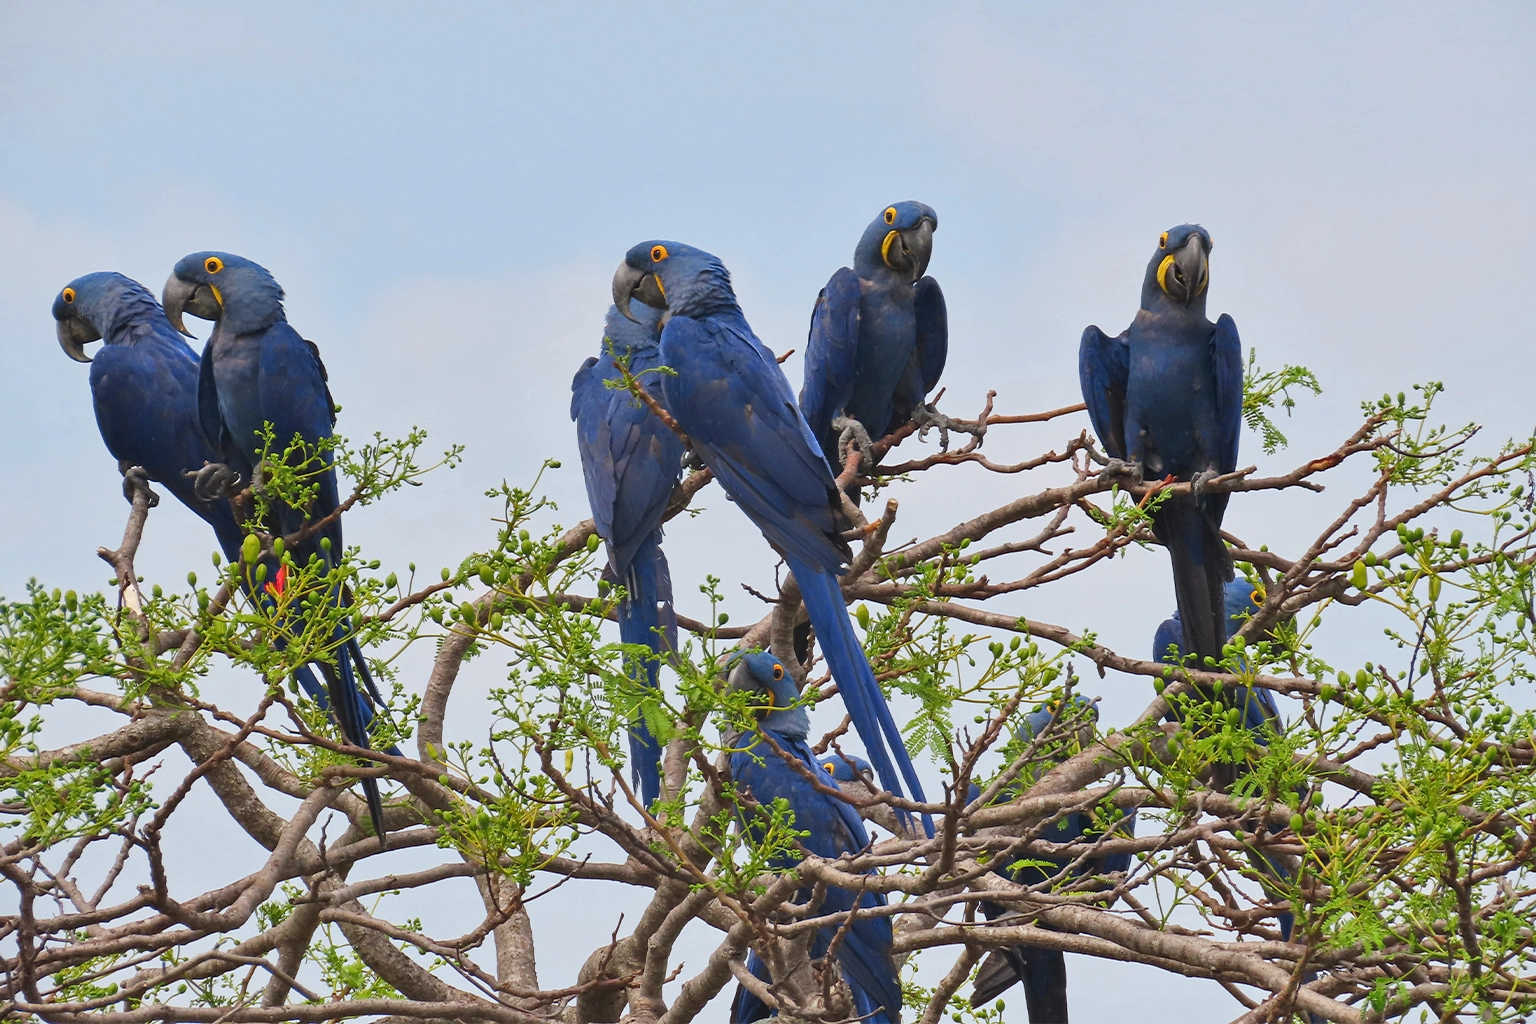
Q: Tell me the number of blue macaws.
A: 10